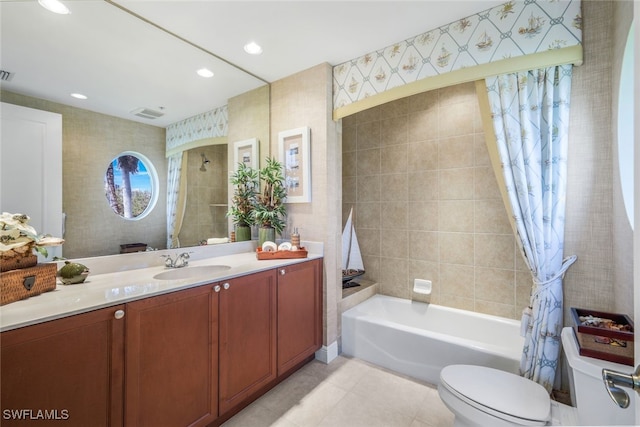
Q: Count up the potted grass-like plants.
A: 1